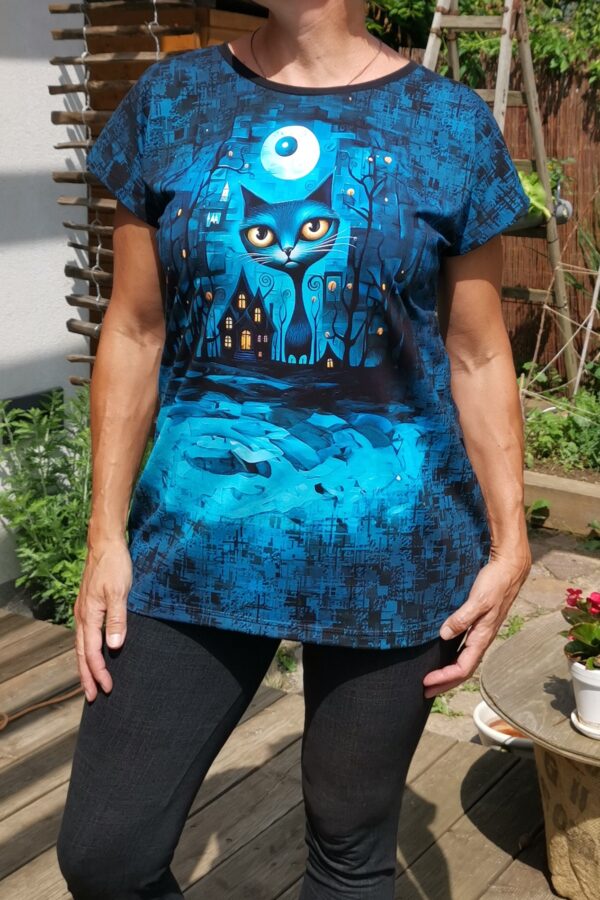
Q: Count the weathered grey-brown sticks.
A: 15